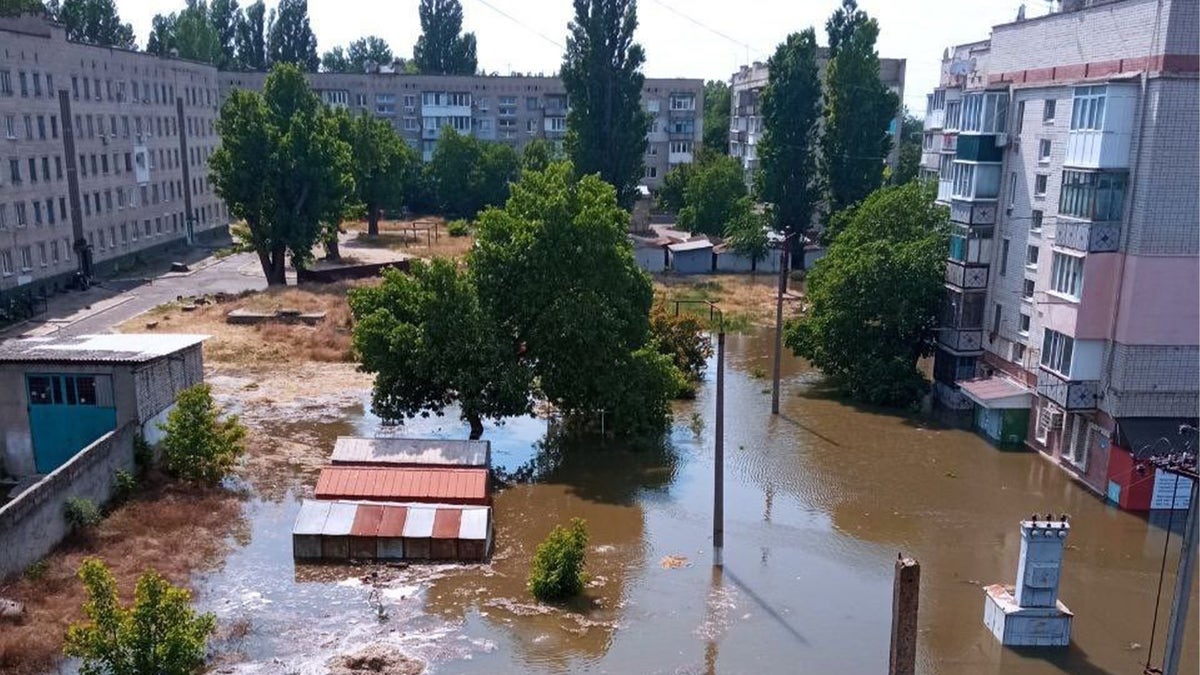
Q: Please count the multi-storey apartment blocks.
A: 4